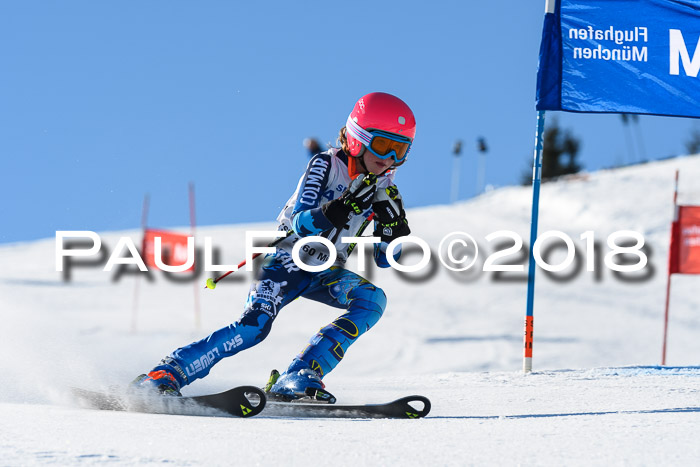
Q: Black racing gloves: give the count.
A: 2